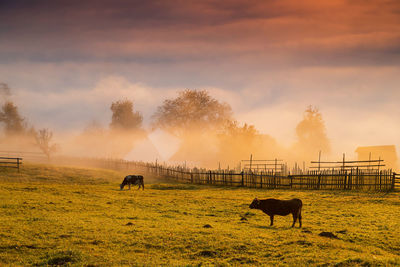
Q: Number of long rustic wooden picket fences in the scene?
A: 1